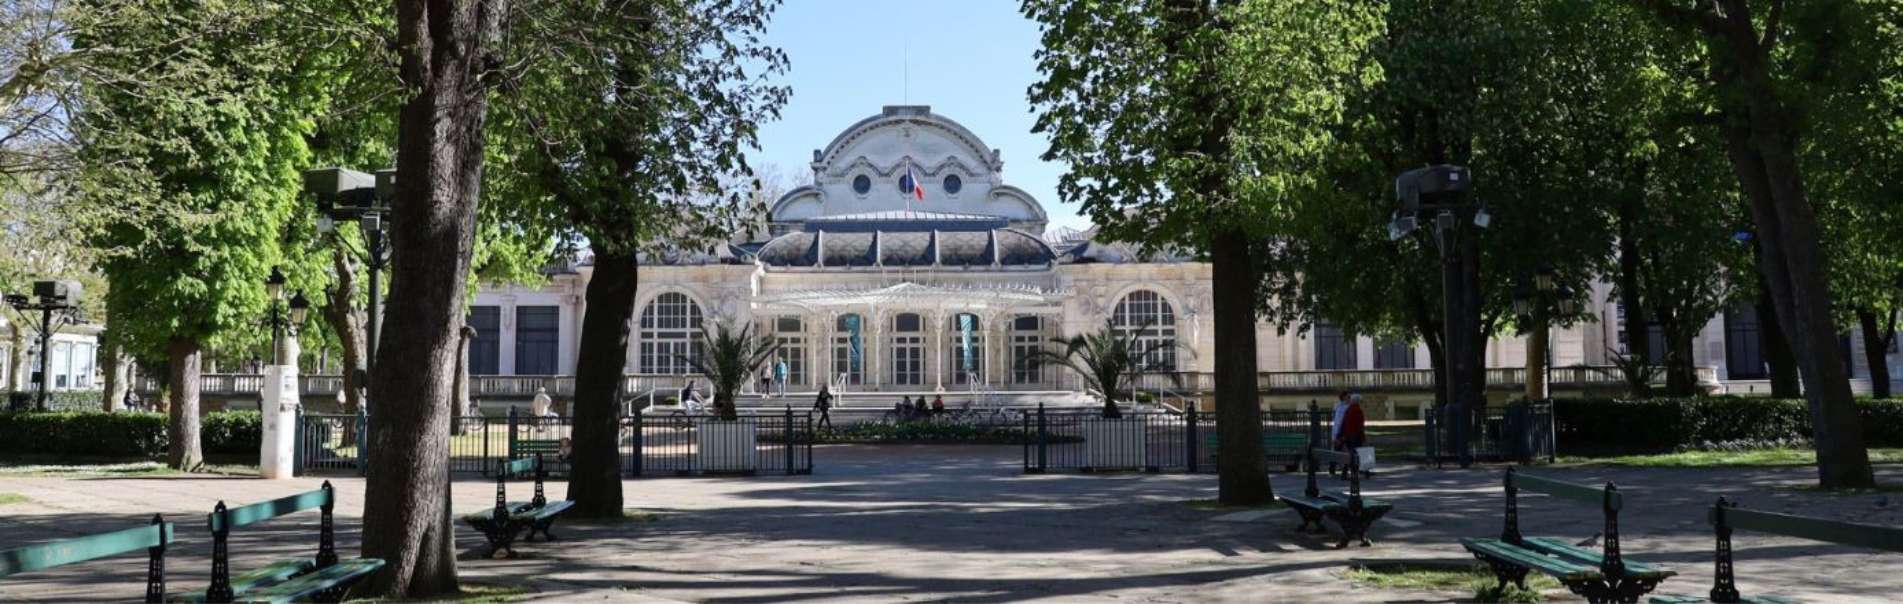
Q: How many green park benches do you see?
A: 8